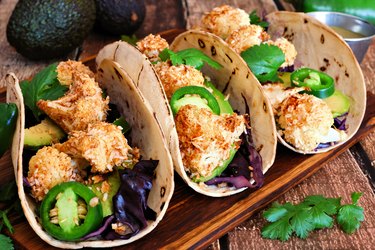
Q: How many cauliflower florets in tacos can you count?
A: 11